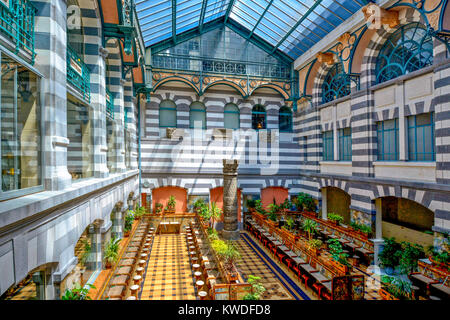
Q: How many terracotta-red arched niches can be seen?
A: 3